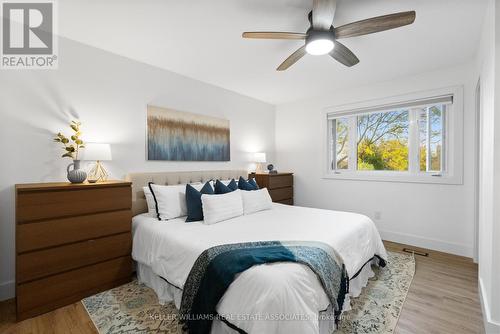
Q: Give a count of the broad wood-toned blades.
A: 5